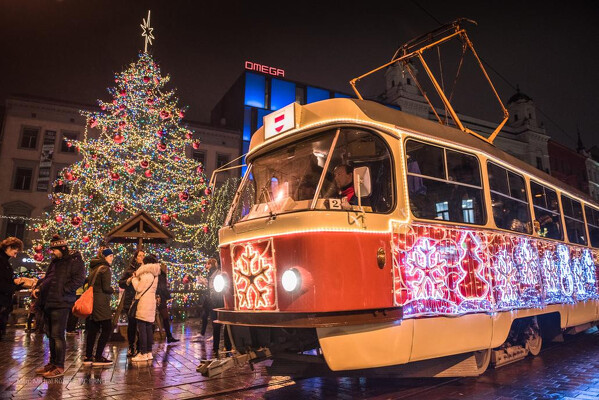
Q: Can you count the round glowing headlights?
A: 2